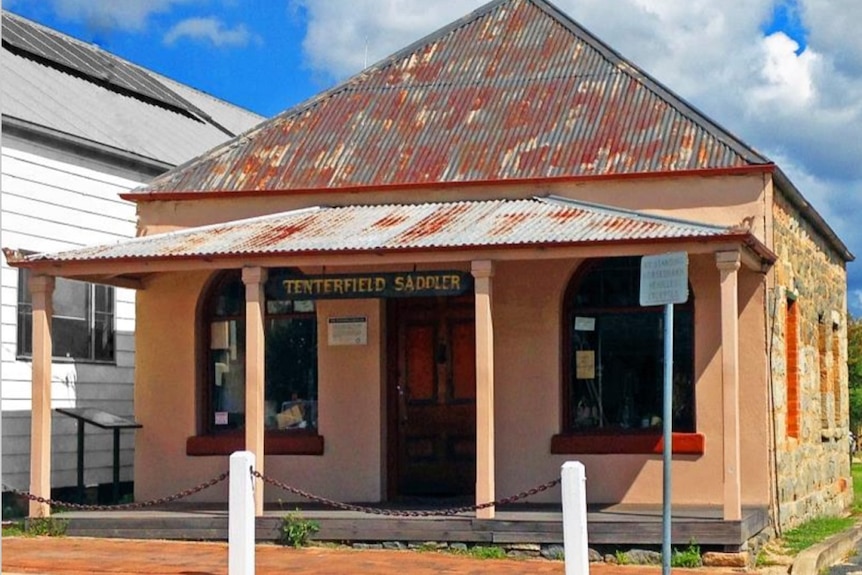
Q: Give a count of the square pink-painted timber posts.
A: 4